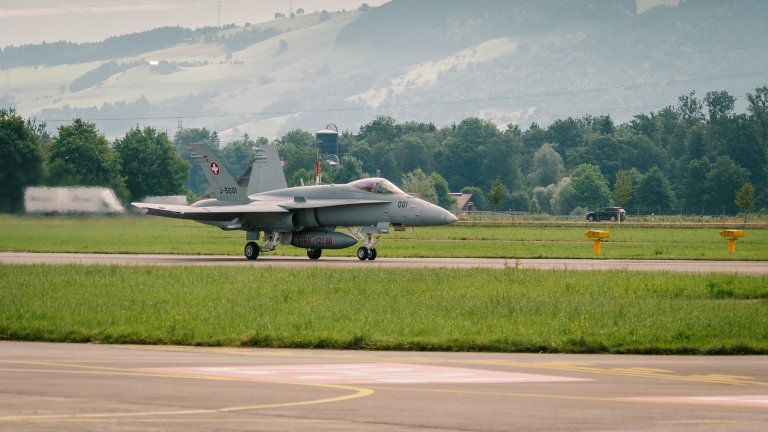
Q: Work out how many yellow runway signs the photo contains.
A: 2